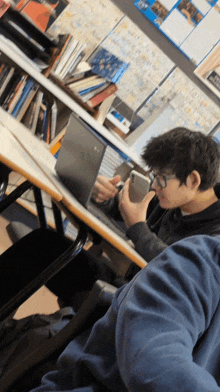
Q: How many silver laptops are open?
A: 1